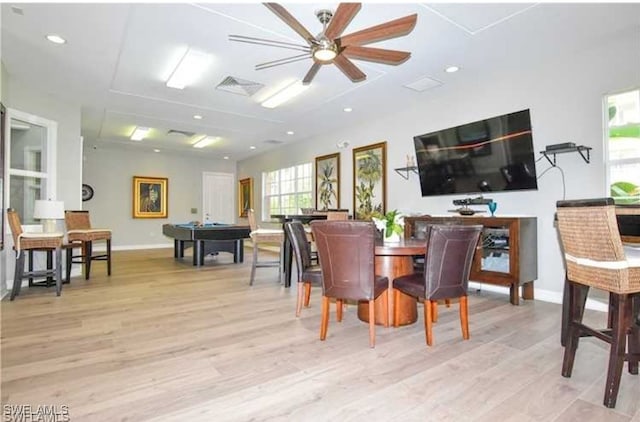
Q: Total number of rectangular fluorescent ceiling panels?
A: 4